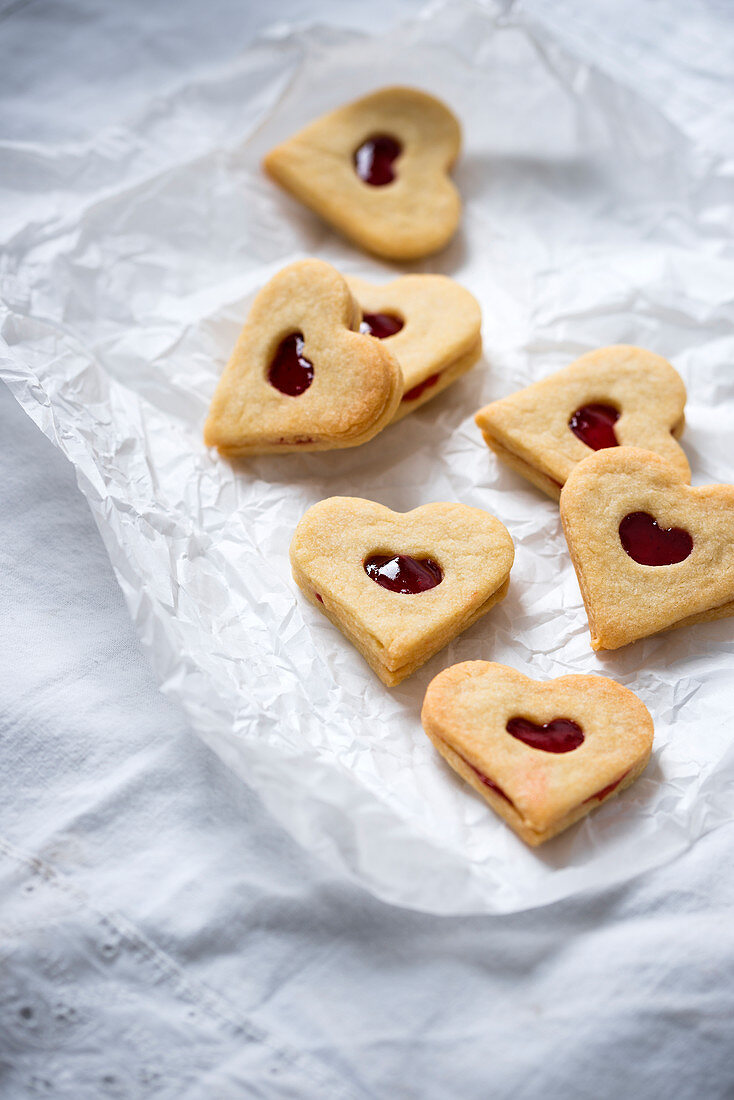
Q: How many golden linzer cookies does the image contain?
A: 7